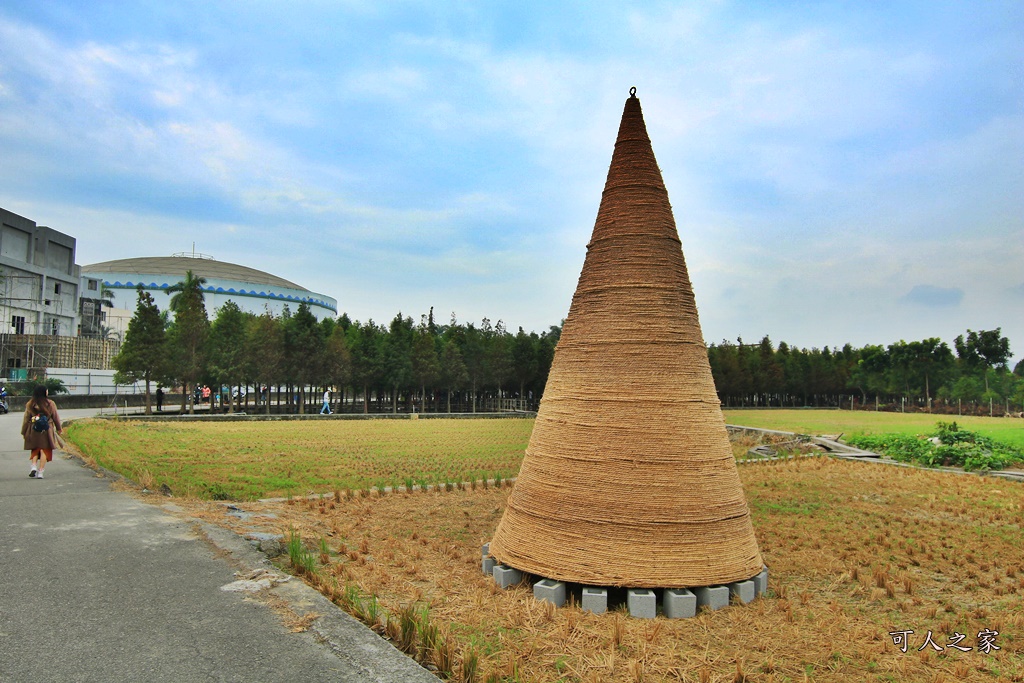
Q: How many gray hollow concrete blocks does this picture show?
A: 11